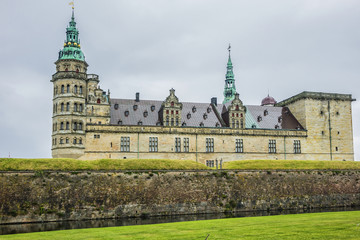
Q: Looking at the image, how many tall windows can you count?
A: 8